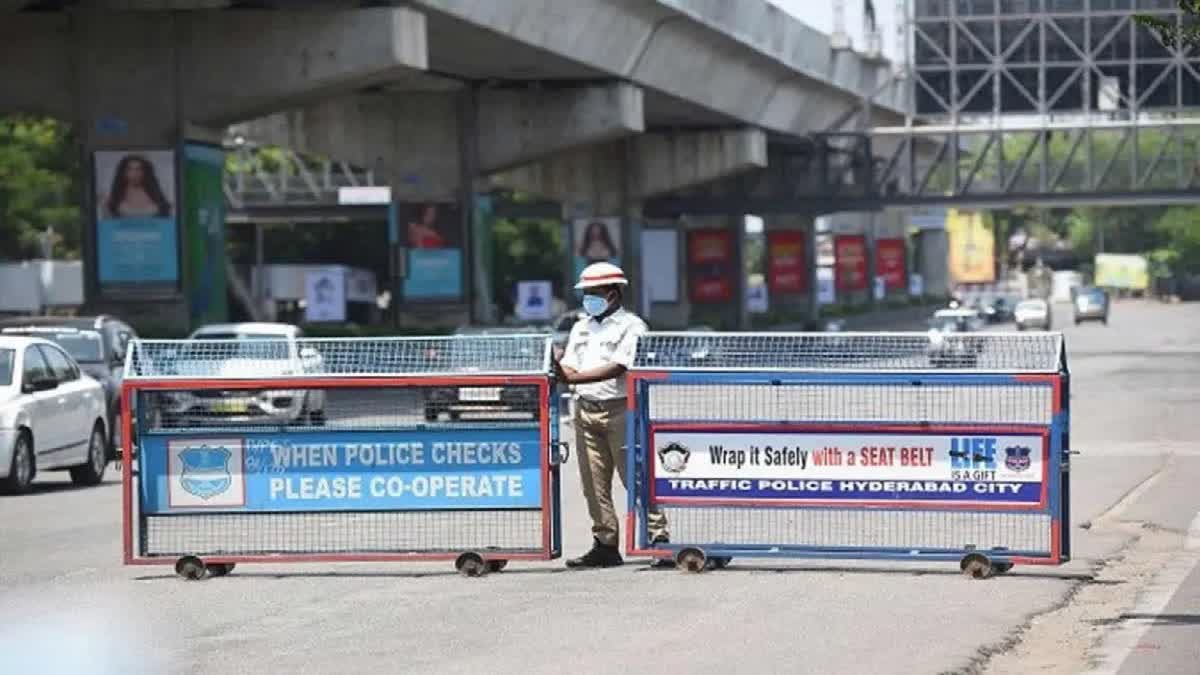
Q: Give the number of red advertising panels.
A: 4